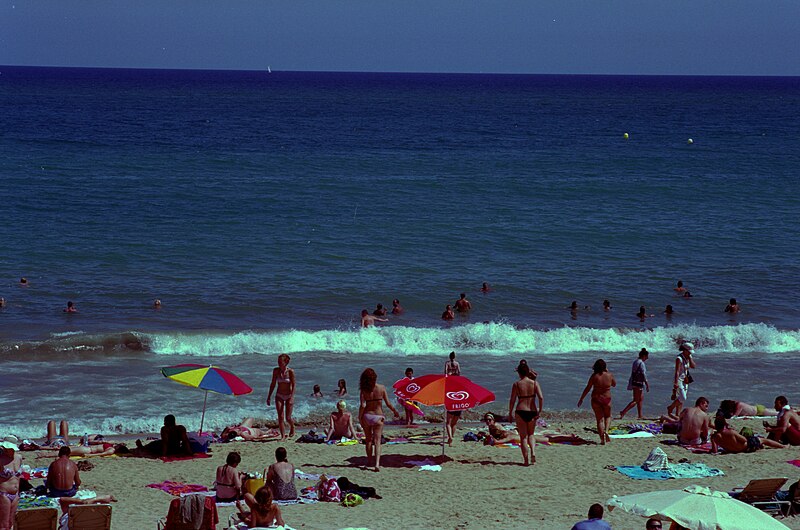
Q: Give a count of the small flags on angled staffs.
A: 0